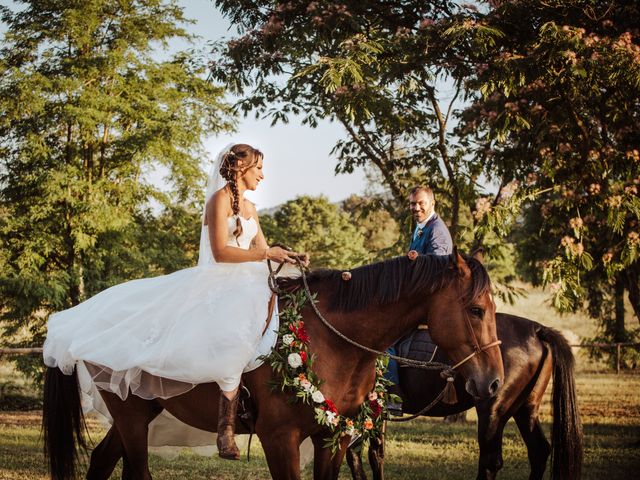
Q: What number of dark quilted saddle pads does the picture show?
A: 1